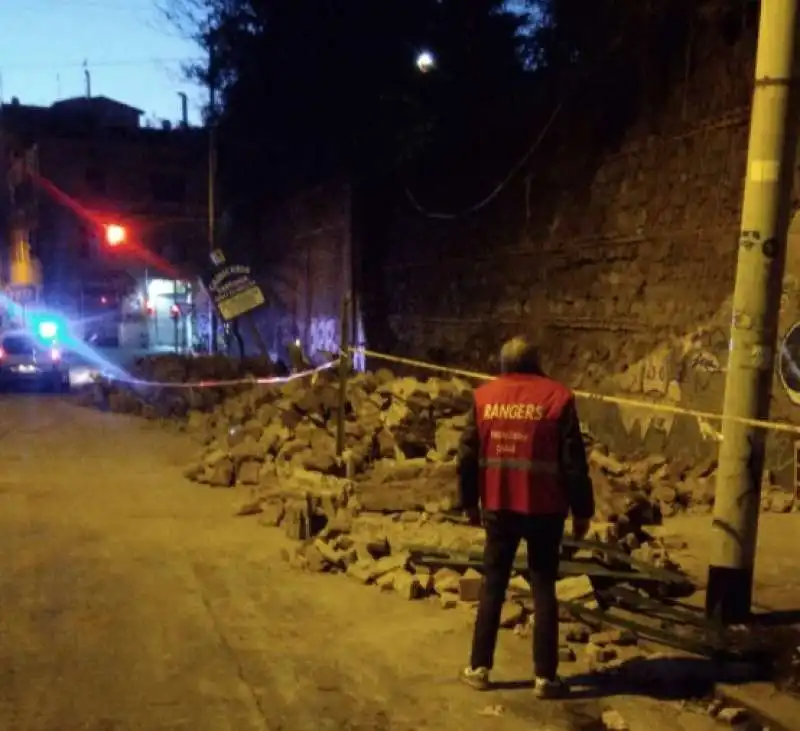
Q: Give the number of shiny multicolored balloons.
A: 0